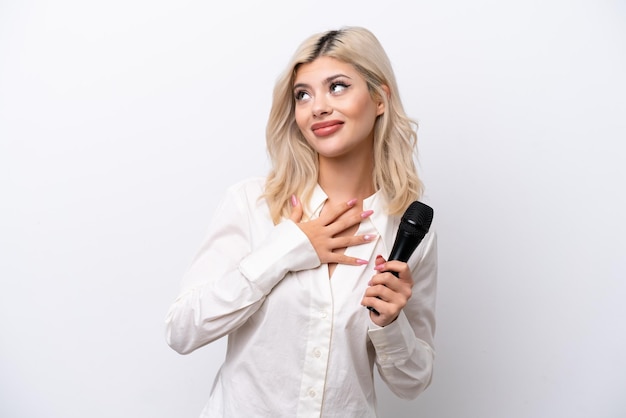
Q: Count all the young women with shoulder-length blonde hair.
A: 1